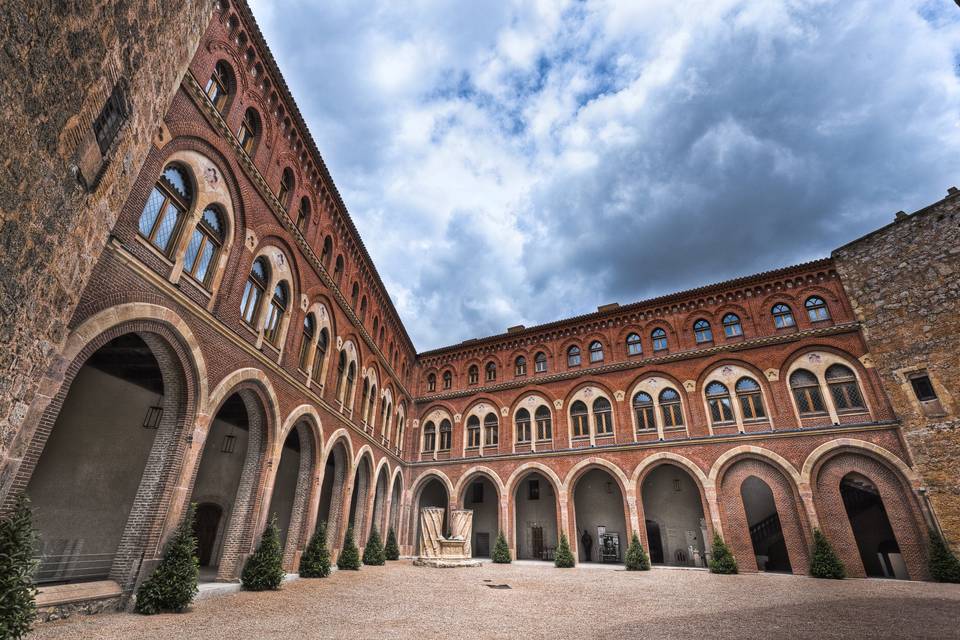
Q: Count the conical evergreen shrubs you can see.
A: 13